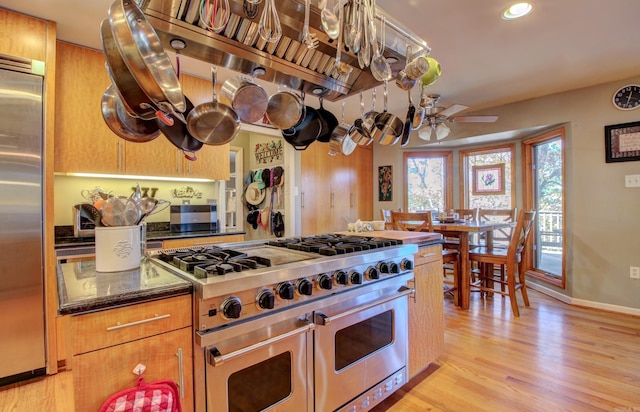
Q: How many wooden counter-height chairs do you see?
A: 5